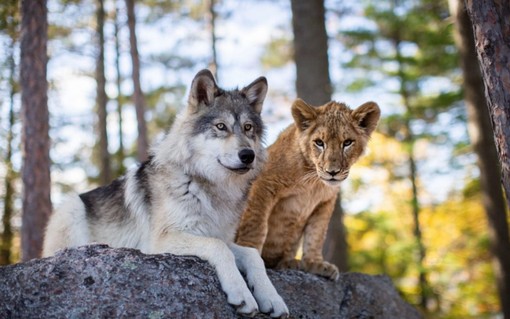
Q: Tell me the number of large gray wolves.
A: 1